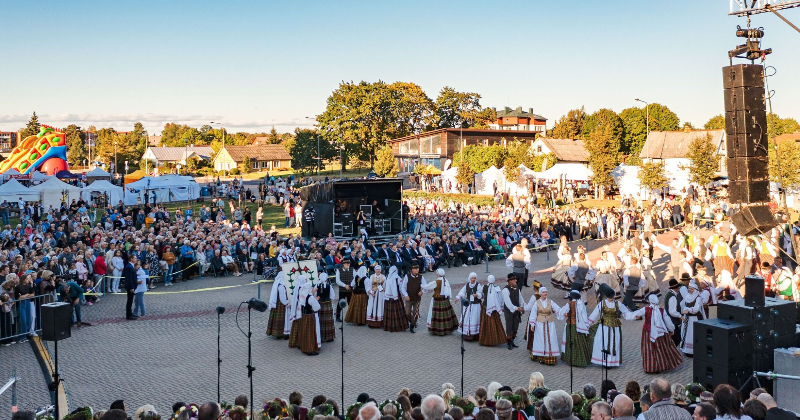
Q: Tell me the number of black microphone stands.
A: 6